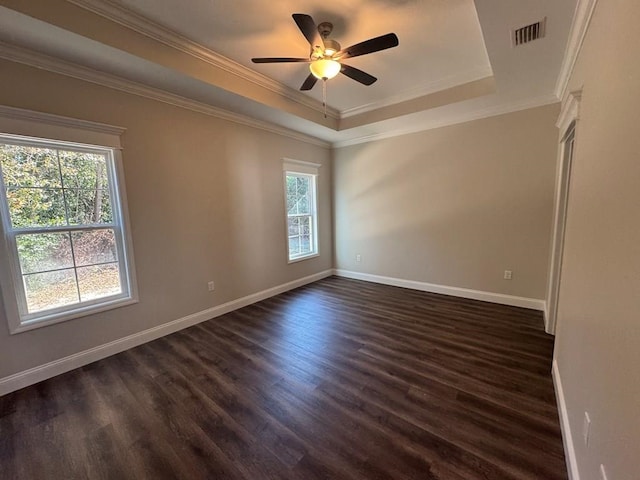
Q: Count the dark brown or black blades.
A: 5